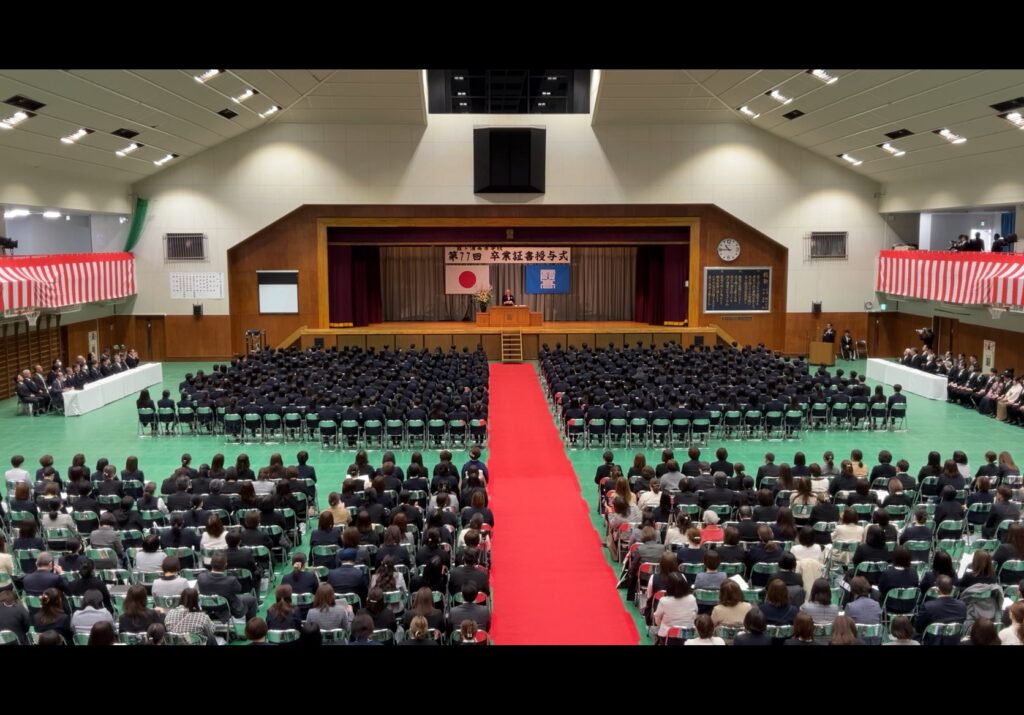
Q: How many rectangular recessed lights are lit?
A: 14